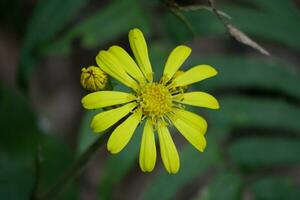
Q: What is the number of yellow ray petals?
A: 13